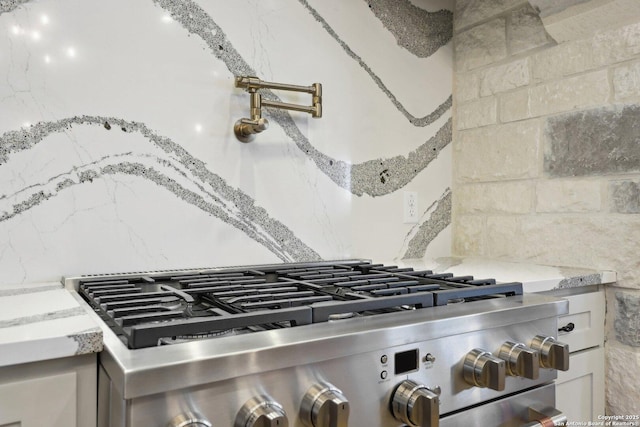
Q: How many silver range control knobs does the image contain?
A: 7